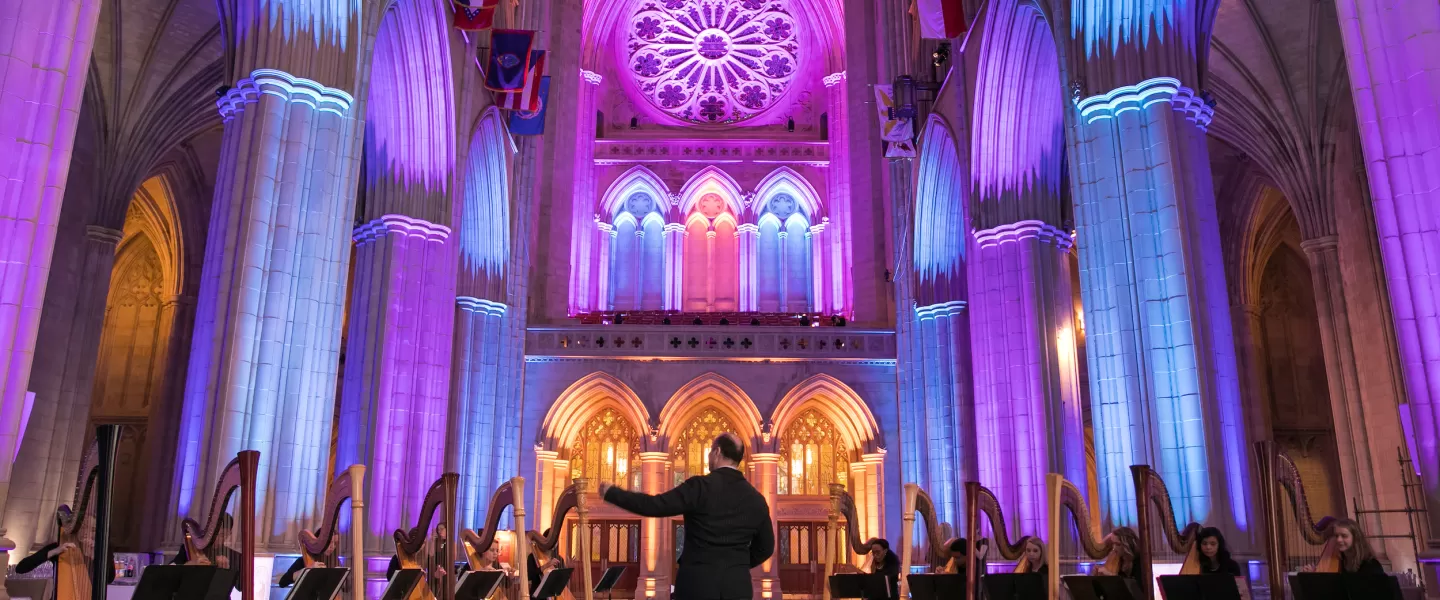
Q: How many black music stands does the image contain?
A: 12